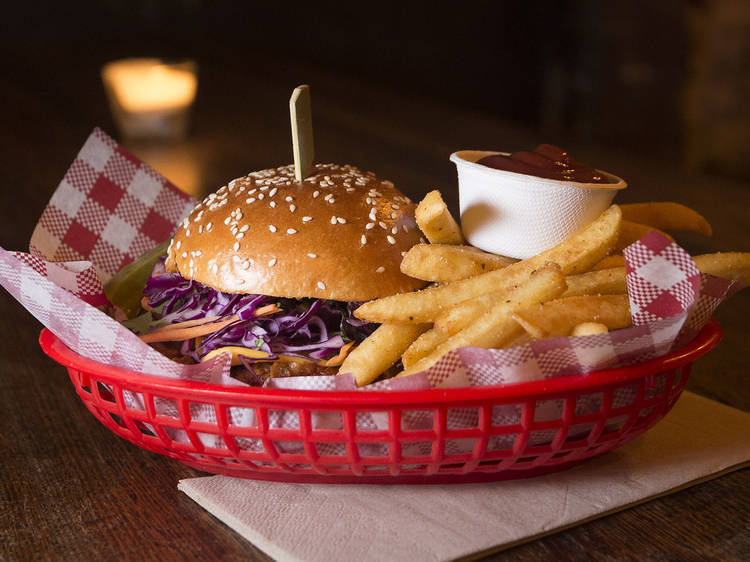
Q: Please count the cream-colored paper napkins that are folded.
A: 1